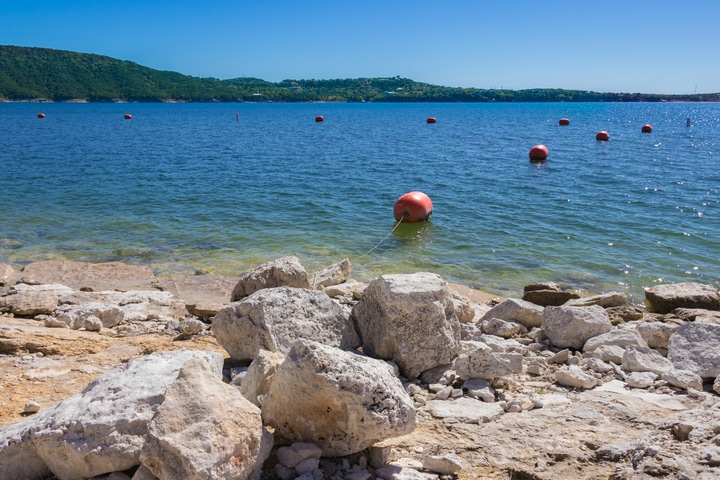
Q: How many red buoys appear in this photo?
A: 9